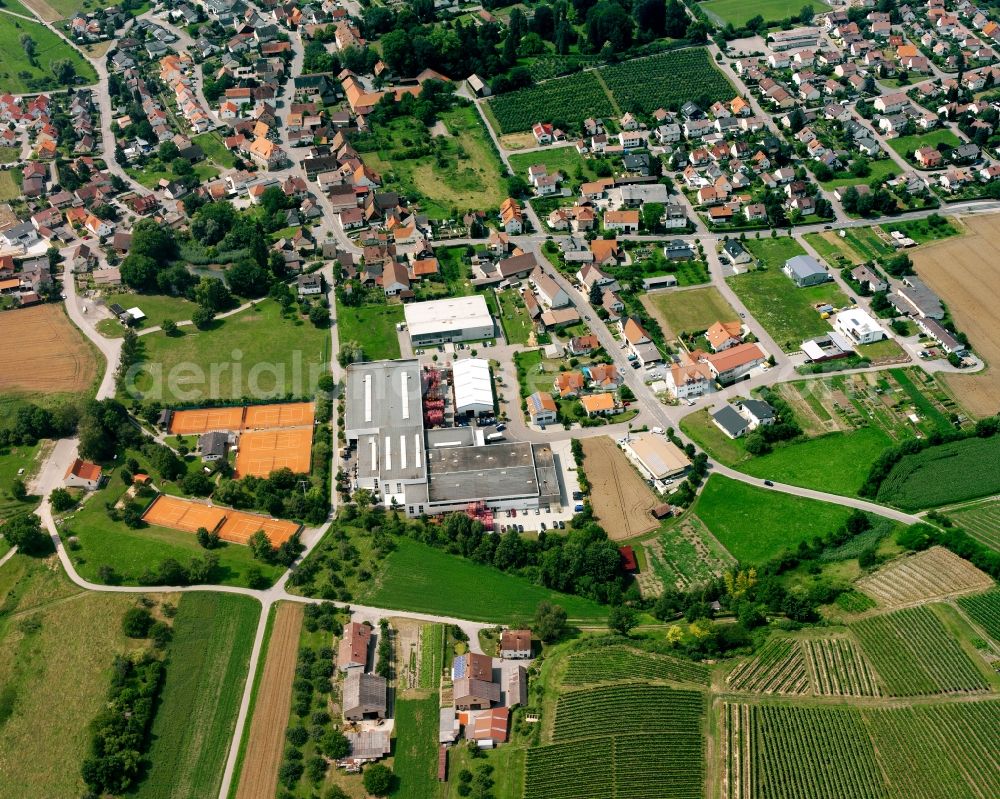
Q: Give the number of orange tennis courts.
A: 6